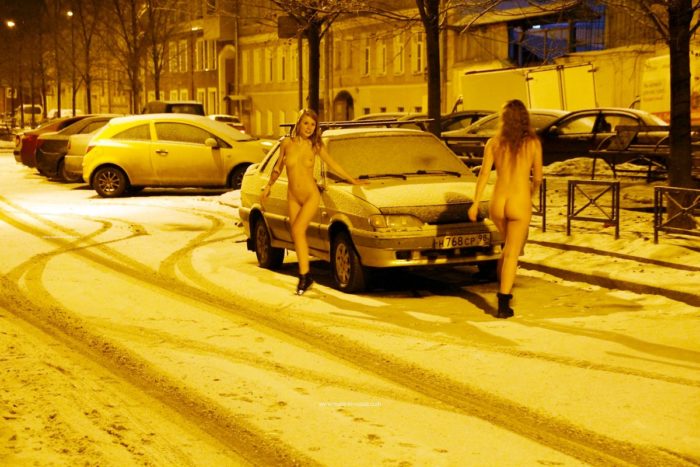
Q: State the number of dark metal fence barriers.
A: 3